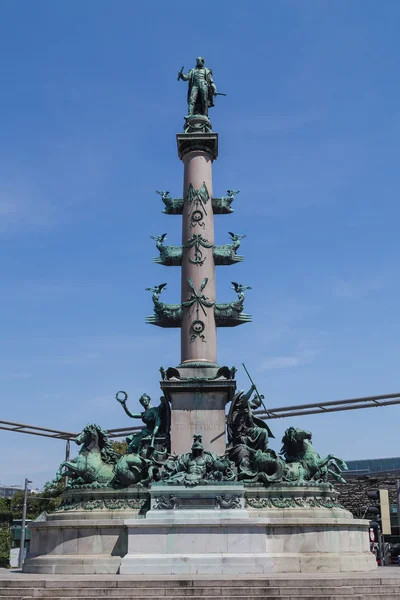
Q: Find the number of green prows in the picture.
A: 6